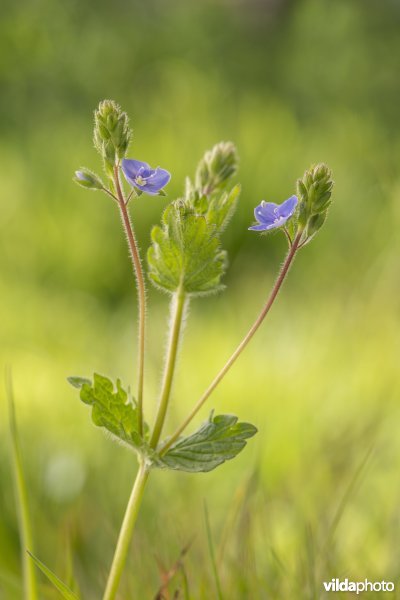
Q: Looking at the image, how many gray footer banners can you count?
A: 0